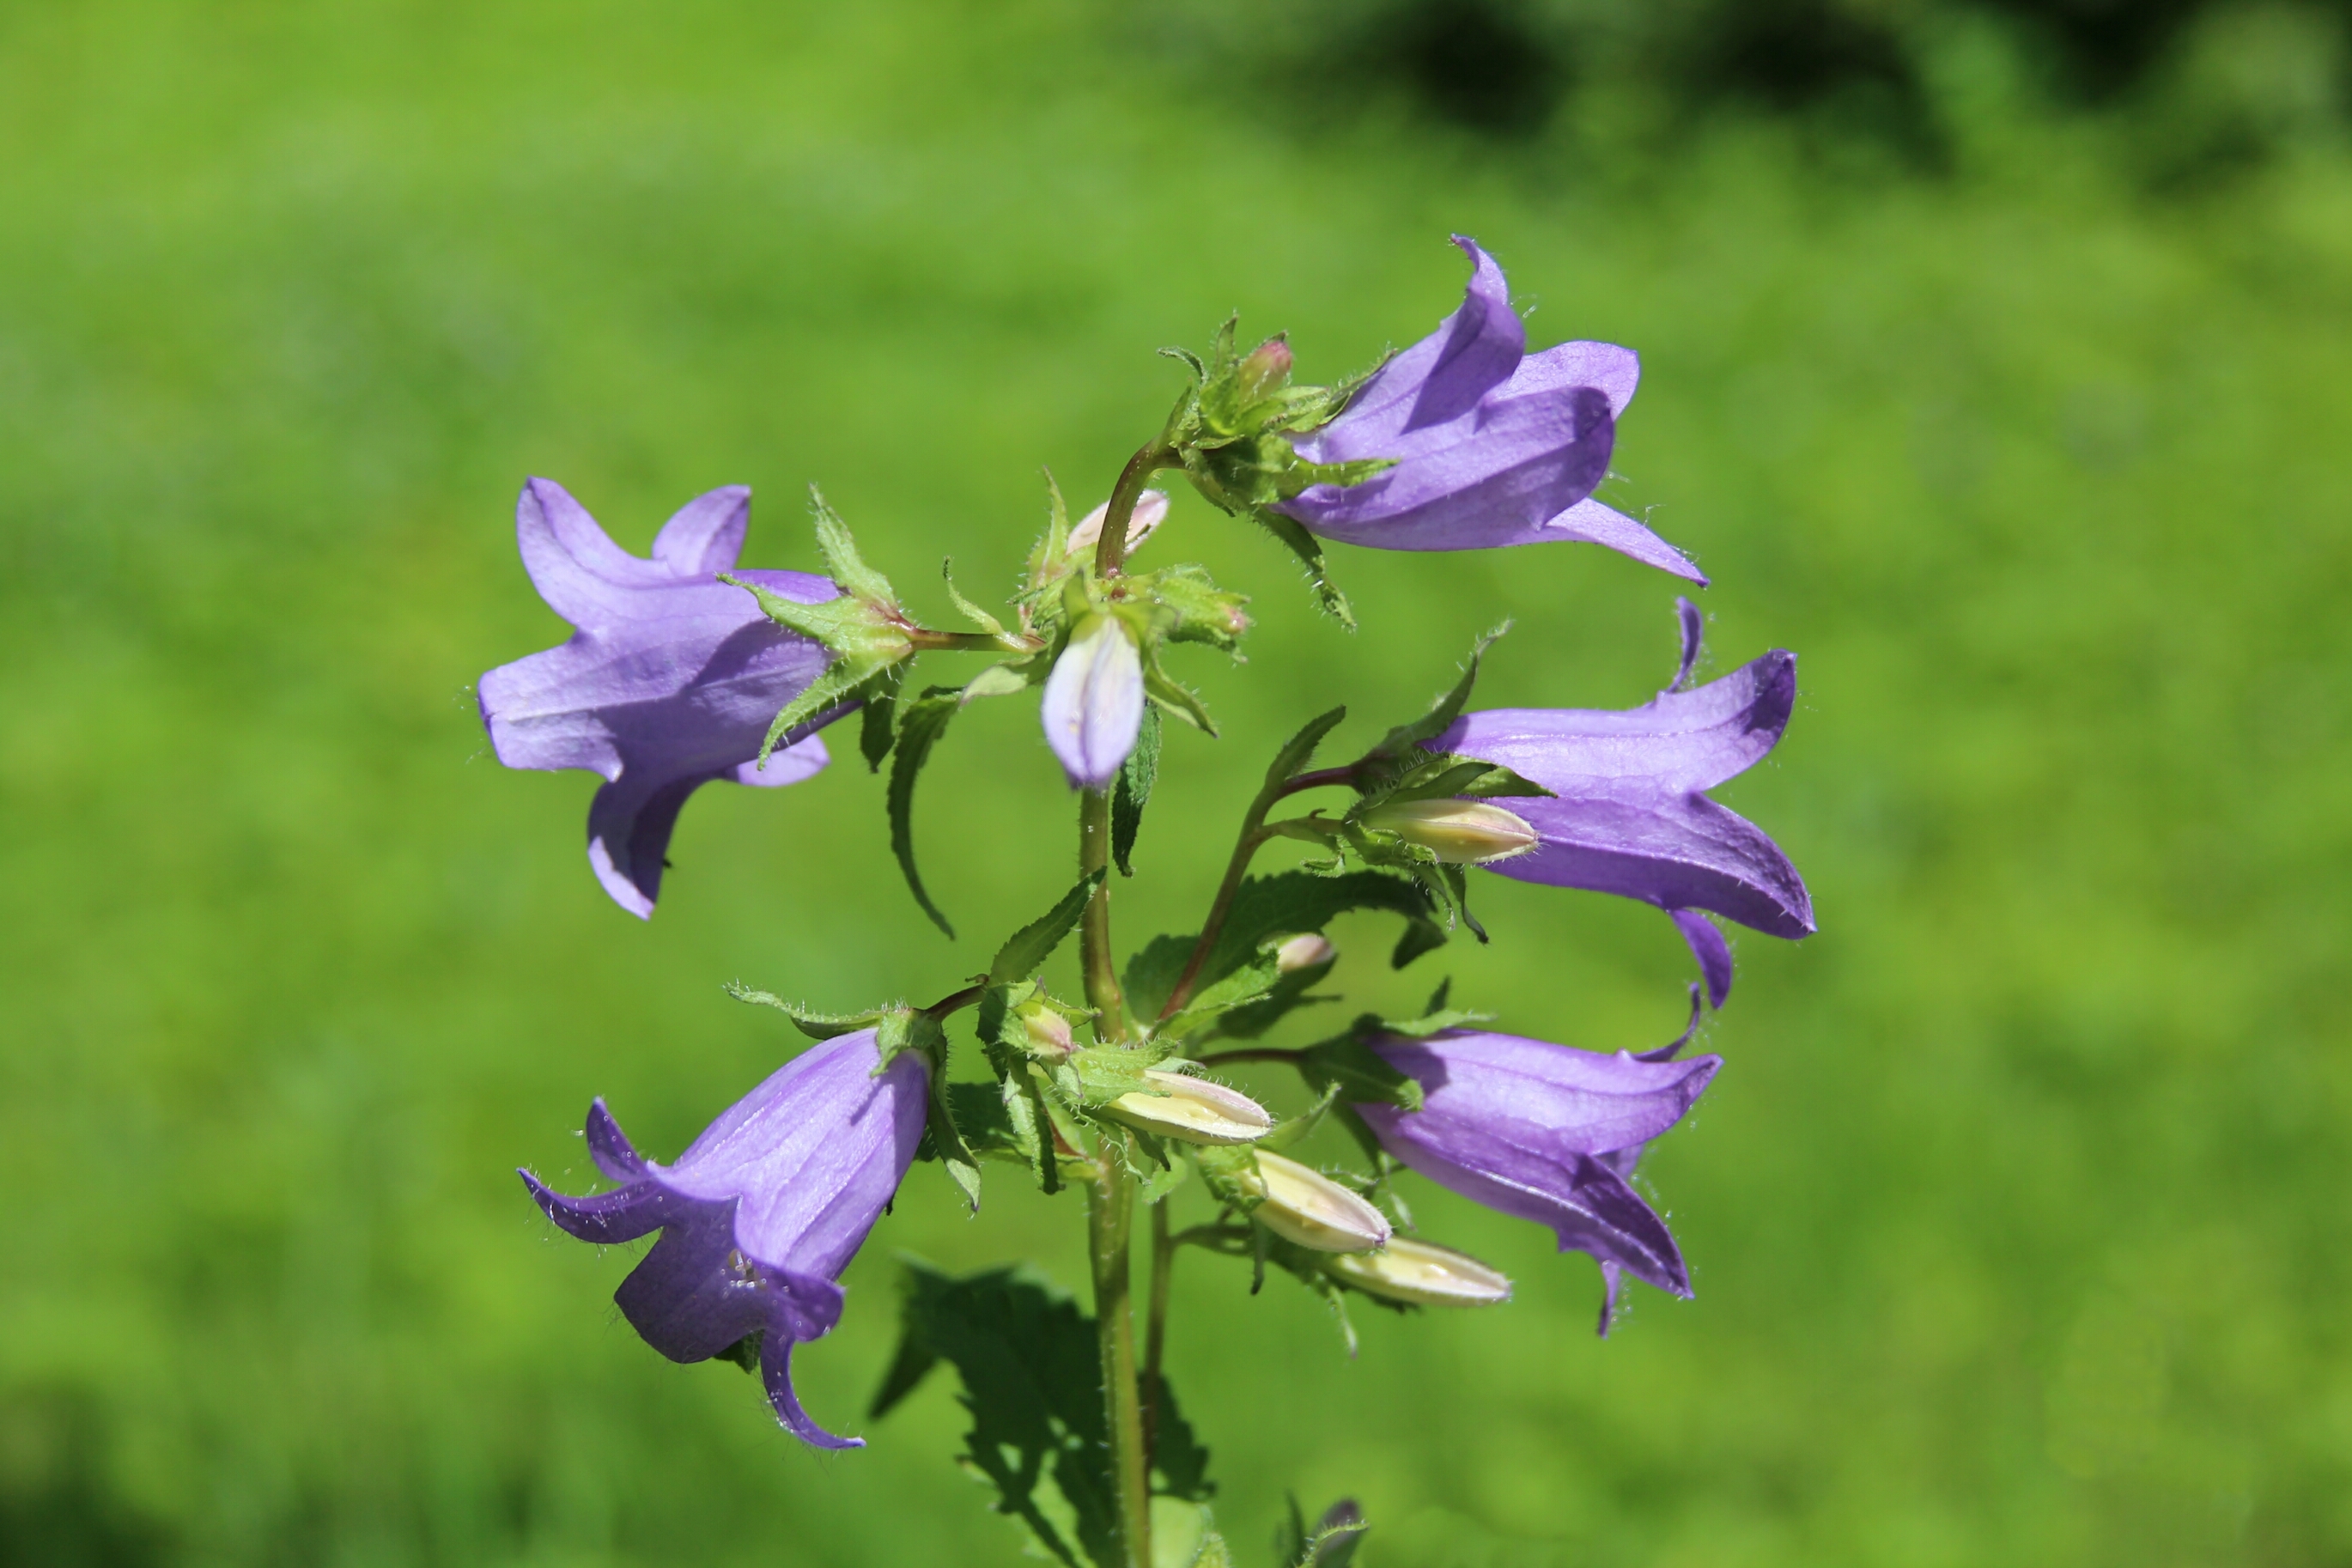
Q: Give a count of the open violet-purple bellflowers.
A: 5